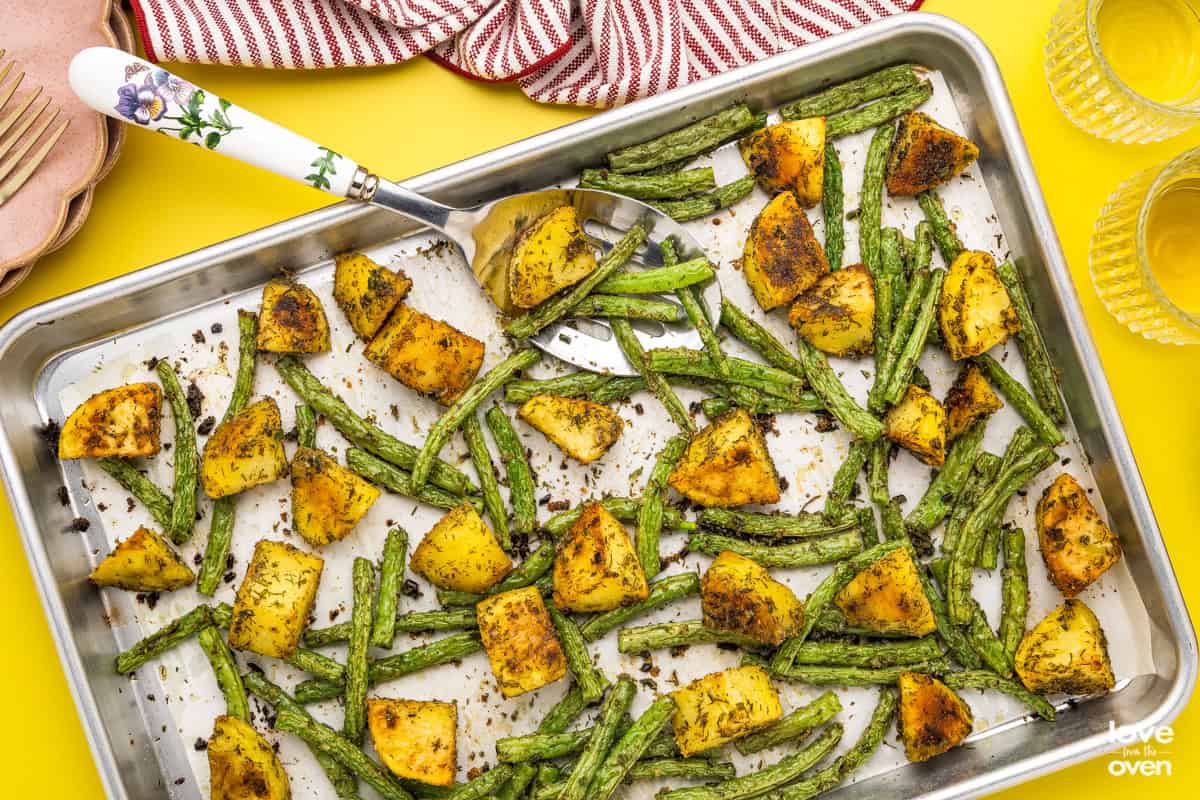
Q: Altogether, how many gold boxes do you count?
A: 0